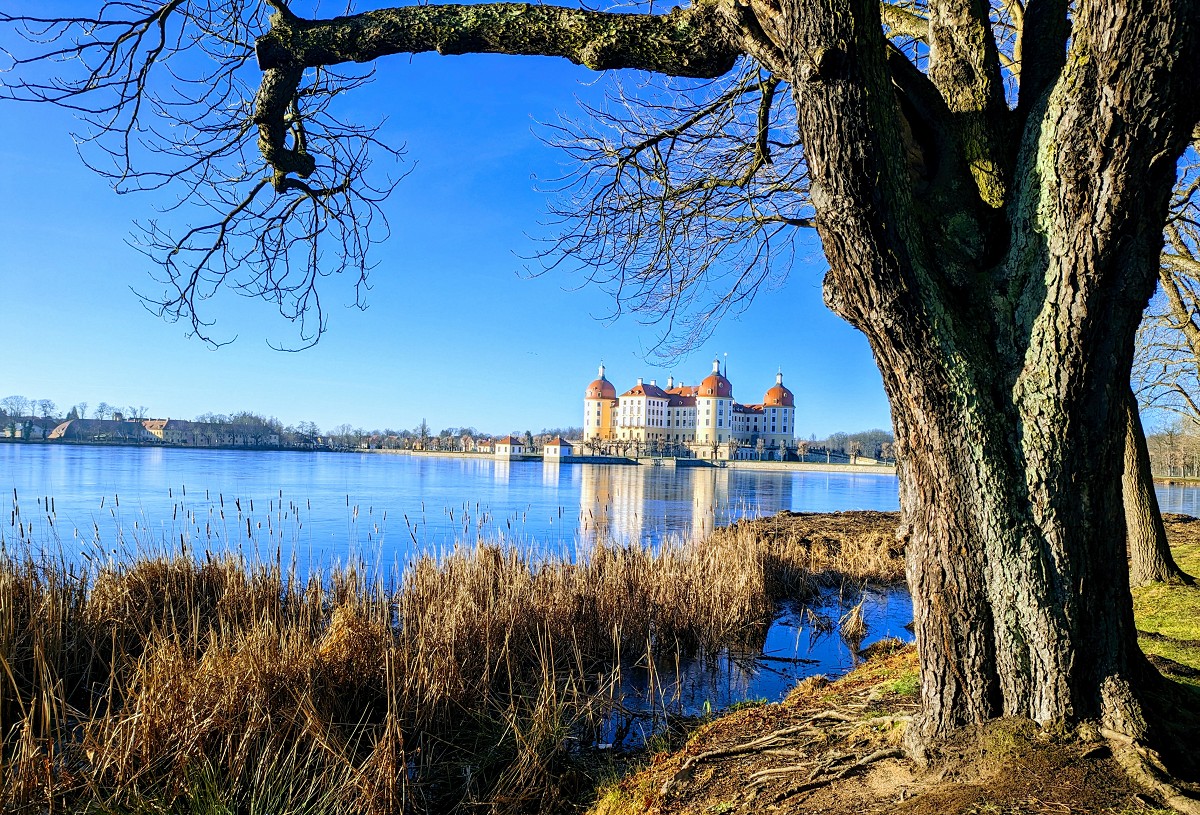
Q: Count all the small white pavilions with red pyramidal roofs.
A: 2